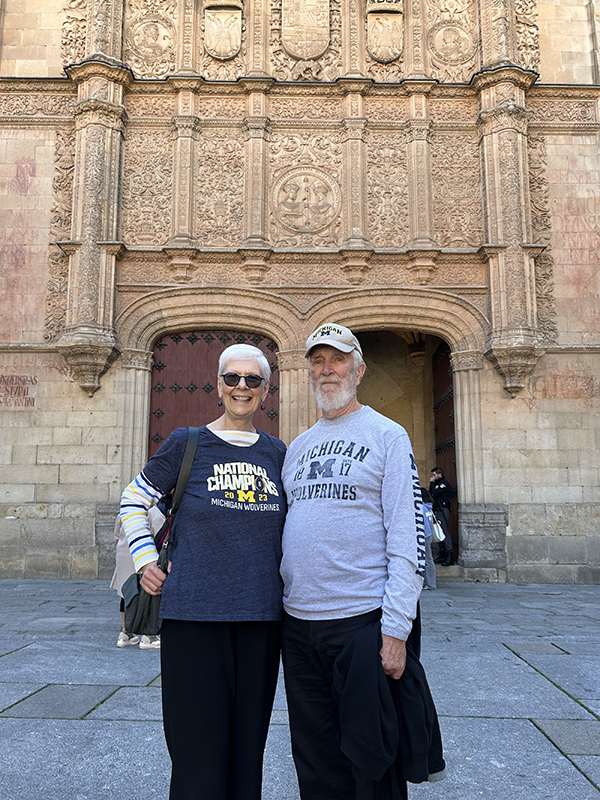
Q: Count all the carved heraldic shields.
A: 3